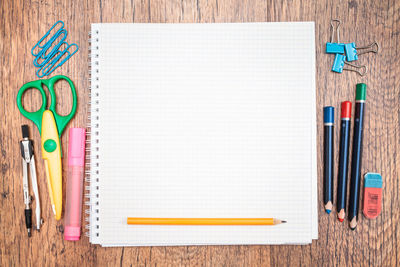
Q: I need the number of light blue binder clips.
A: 3